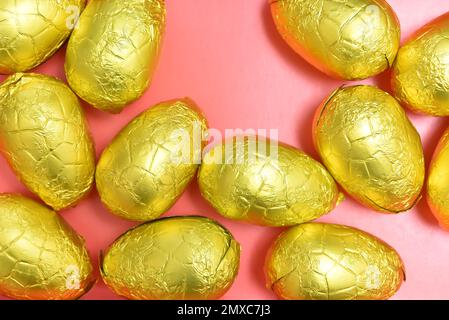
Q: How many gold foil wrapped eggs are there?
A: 12